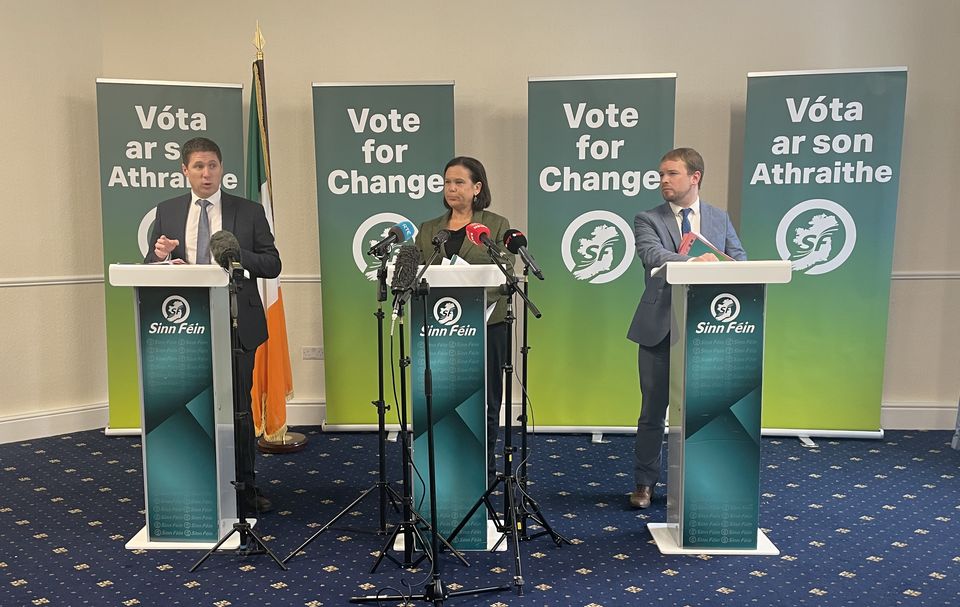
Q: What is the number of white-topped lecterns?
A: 3